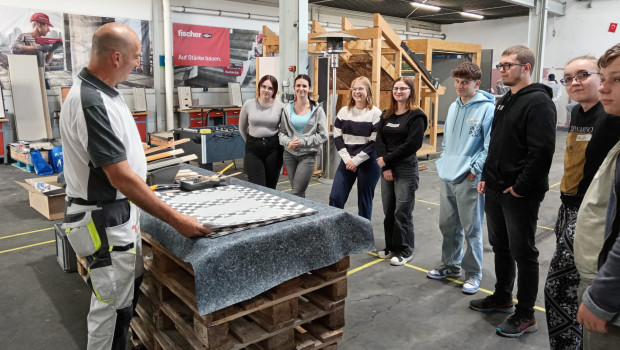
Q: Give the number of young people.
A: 8